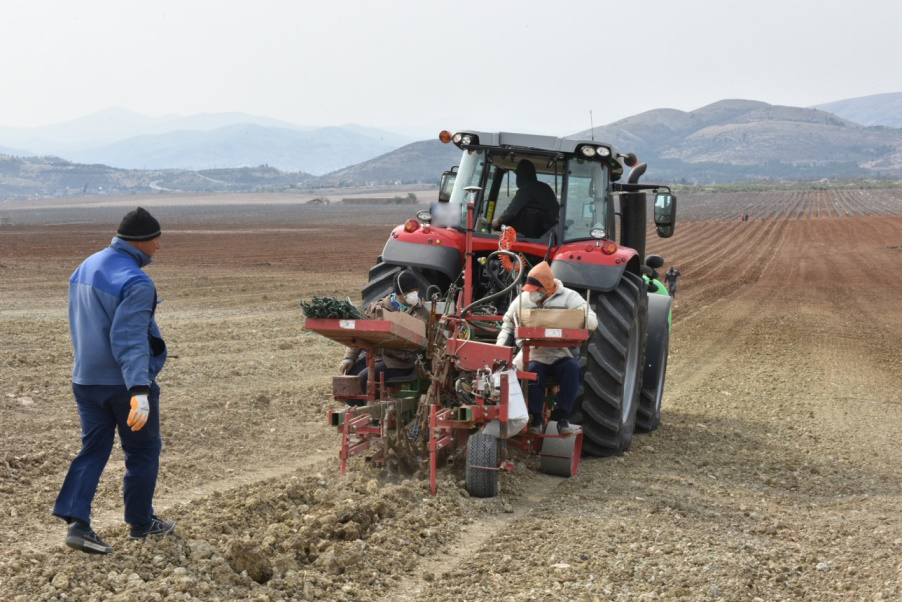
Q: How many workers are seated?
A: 3